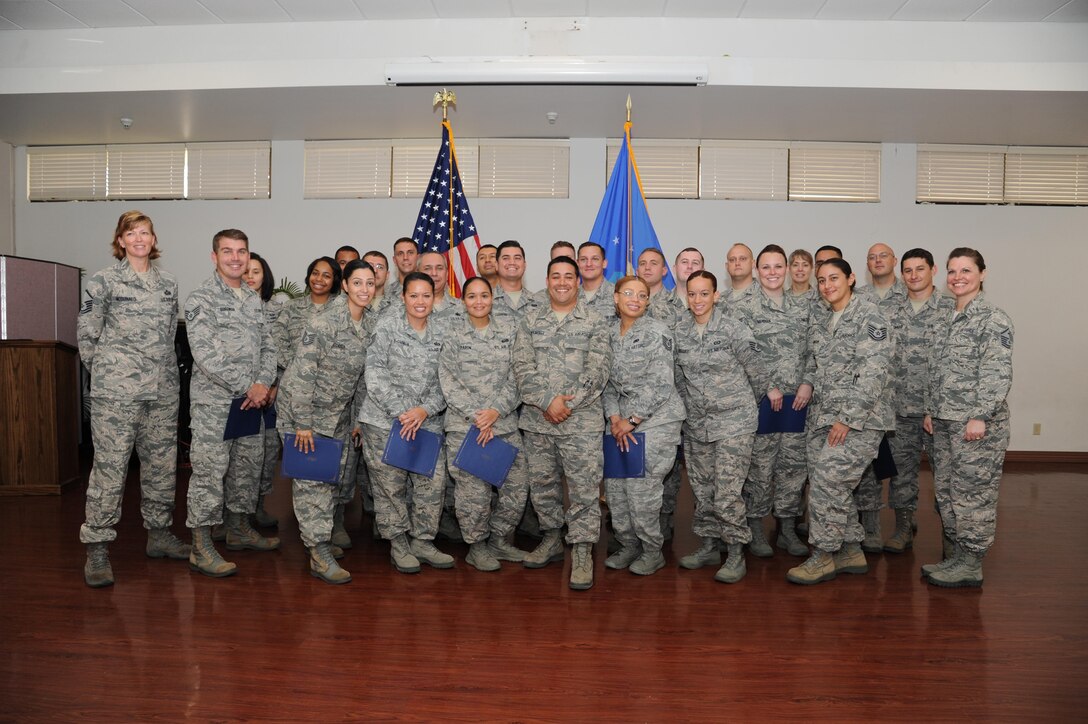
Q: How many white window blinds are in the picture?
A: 11